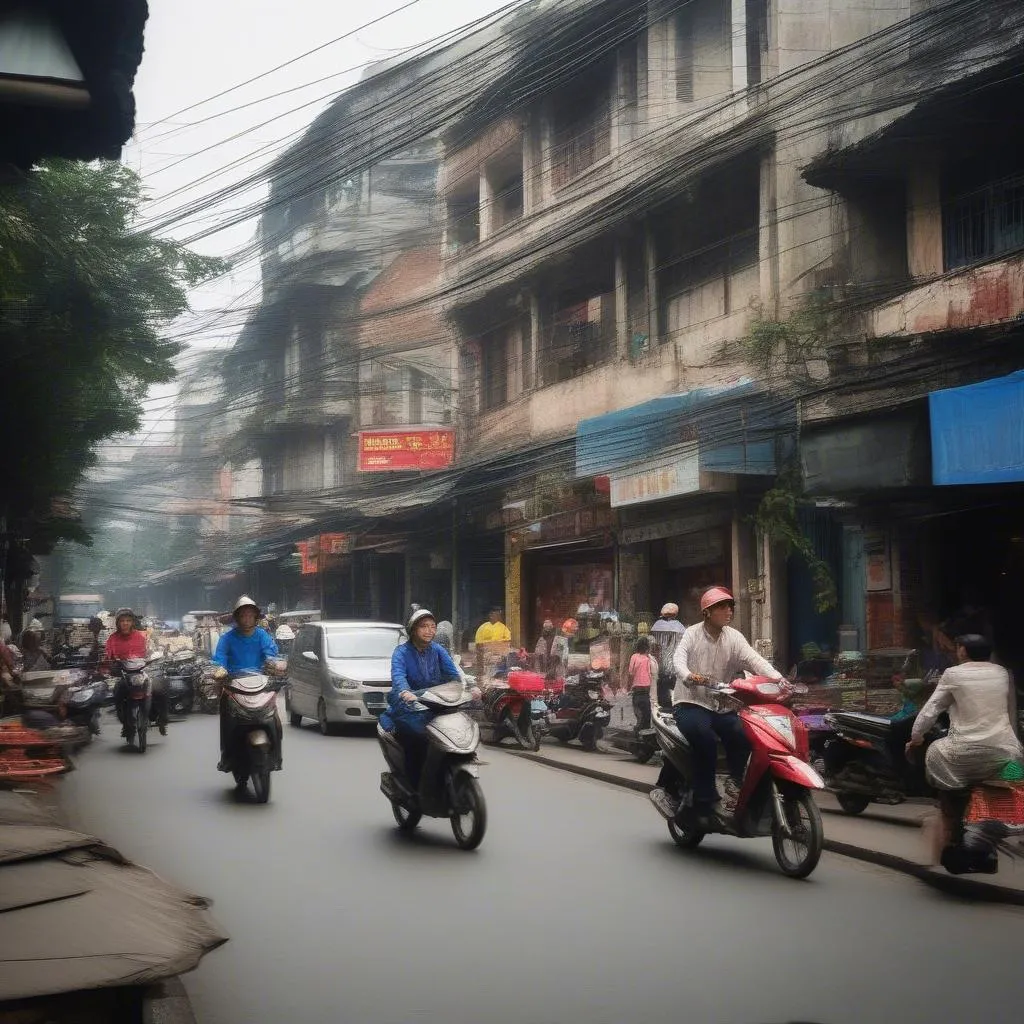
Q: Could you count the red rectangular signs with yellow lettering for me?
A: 1